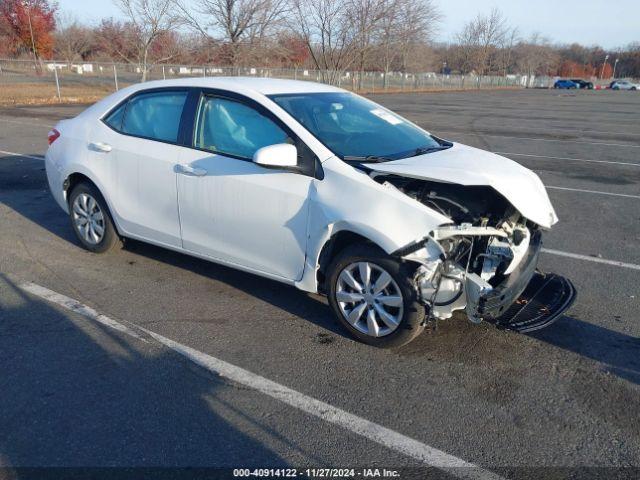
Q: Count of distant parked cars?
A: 3